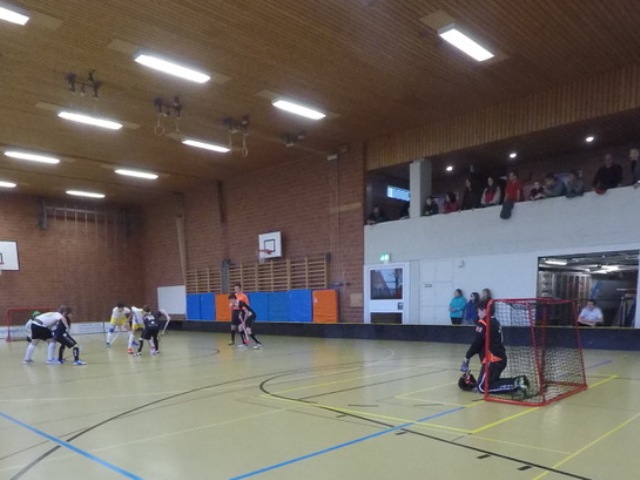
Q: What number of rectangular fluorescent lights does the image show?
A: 10